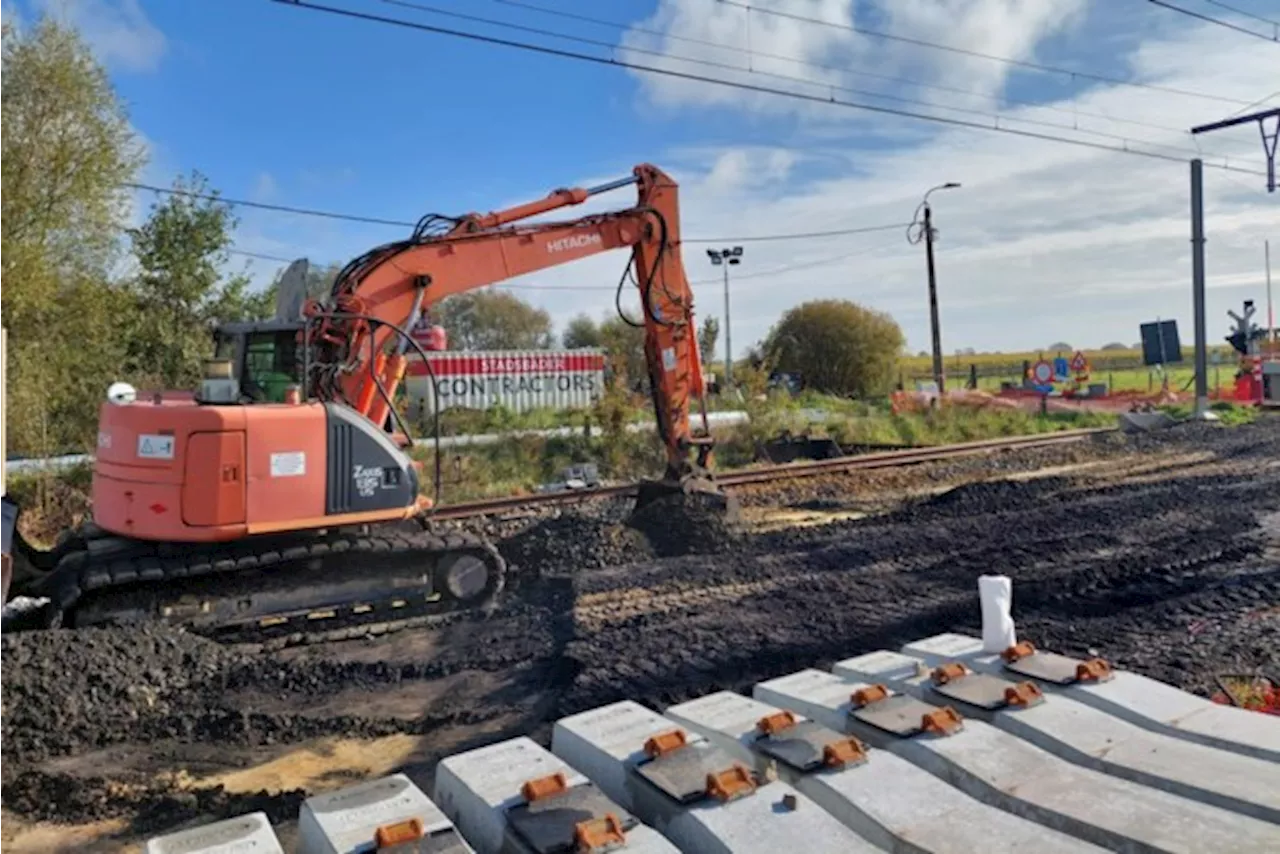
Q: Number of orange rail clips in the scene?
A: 13